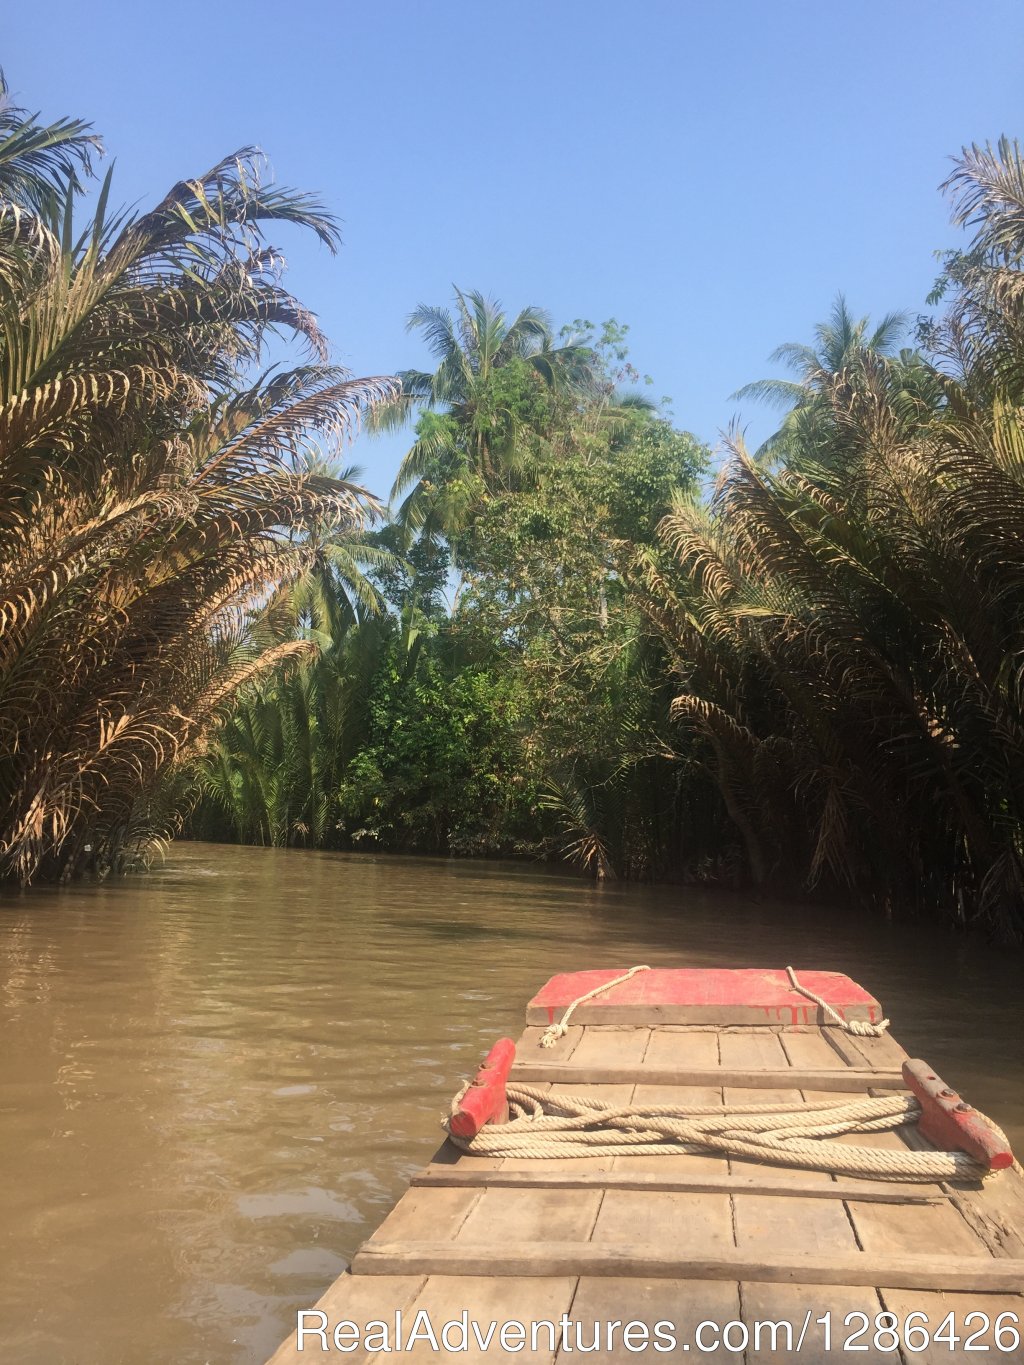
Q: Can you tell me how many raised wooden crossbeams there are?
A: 3